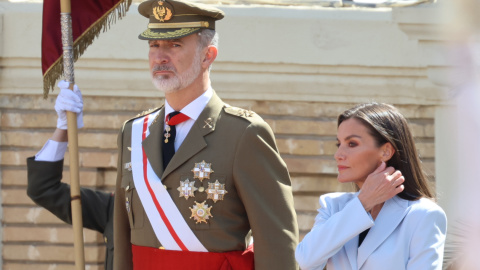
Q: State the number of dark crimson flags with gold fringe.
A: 1